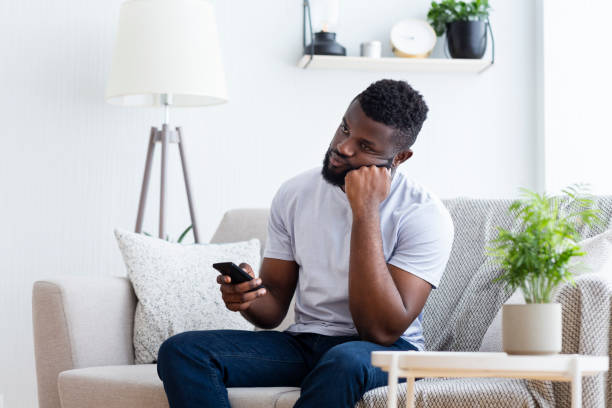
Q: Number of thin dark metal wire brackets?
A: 2